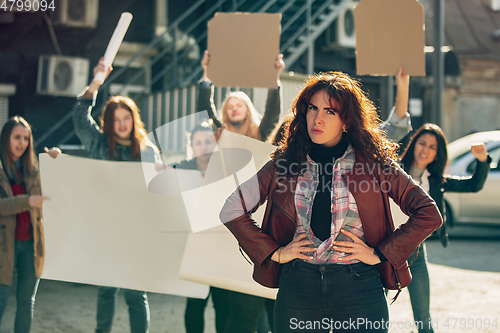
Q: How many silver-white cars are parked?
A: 1